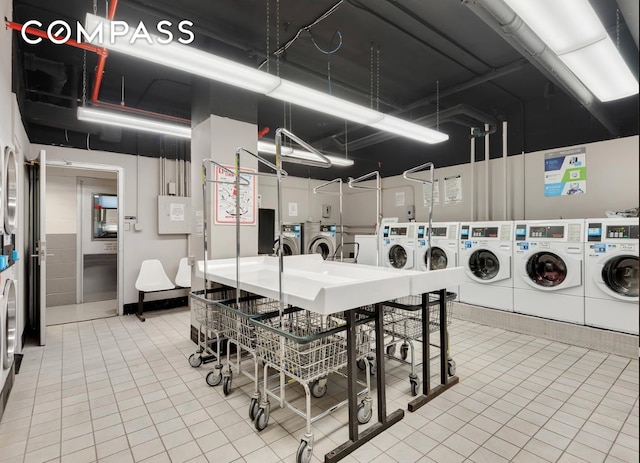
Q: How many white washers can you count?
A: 5